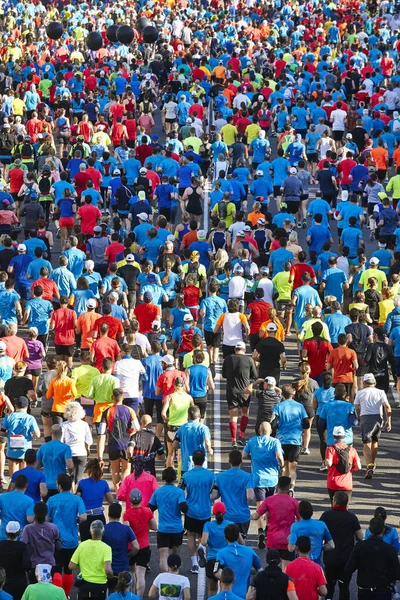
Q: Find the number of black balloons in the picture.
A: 6